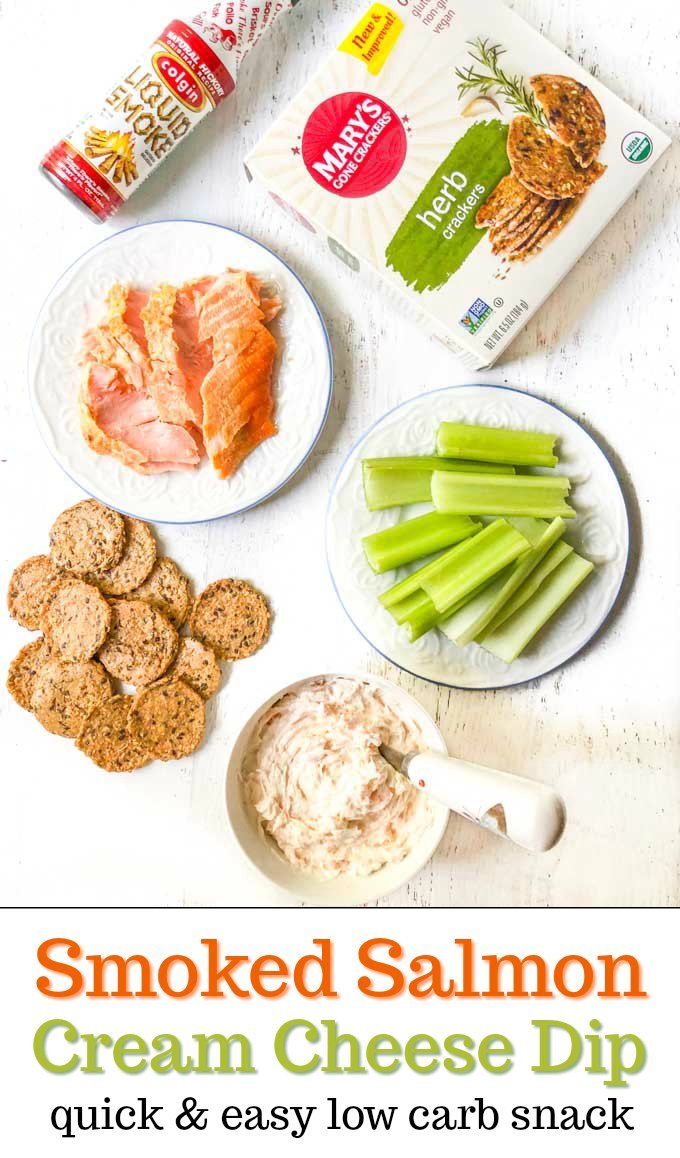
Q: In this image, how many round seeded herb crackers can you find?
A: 12